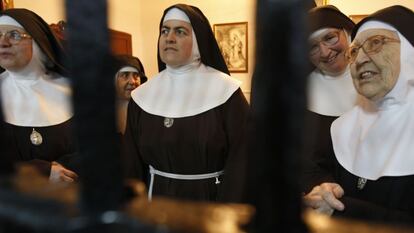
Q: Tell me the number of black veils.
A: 5